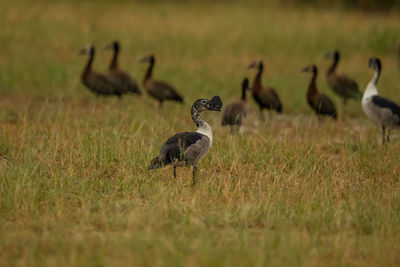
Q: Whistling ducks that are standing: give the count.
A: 7